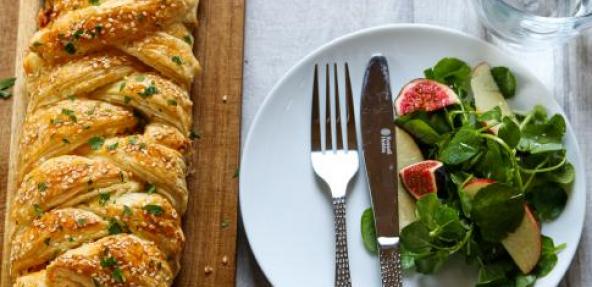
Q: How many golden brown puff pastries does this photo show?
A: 1